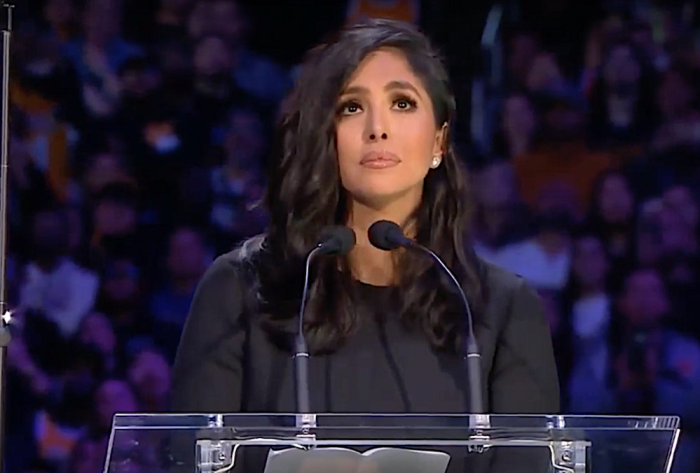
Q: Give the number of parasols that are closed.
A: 0